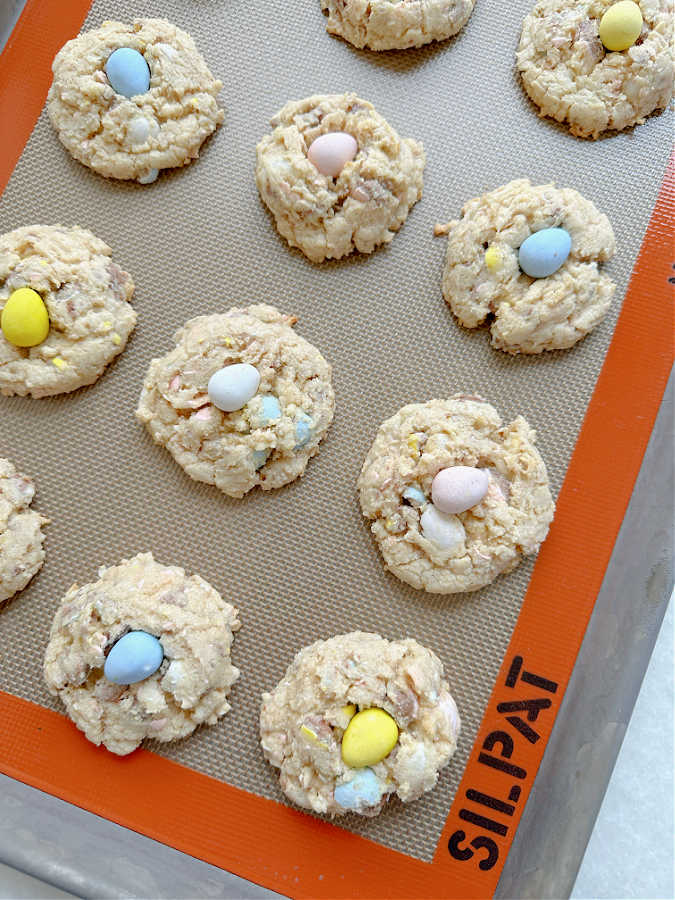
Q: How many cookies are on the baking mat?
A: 11